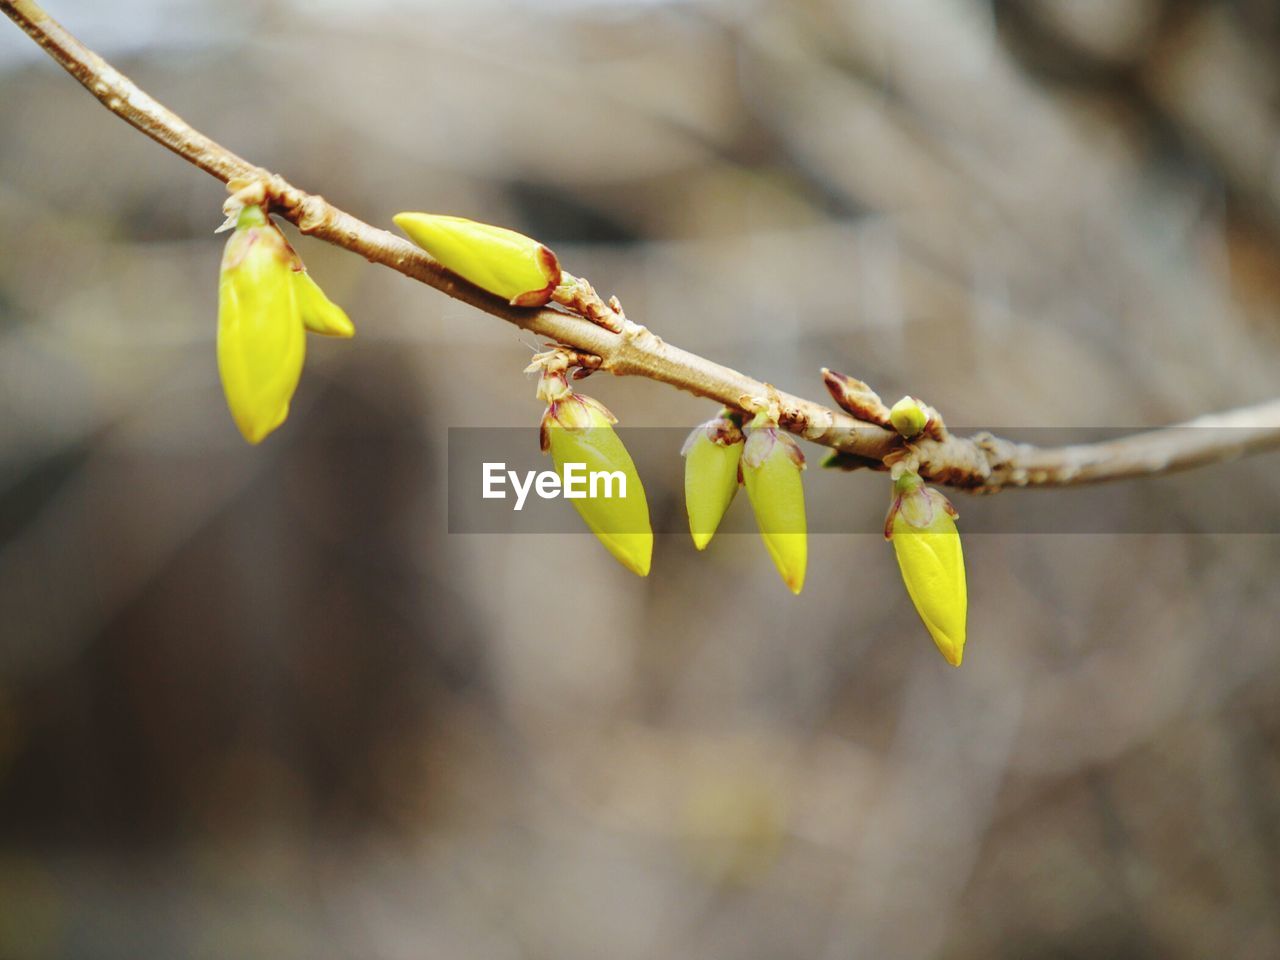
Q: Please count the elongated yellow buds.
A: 7